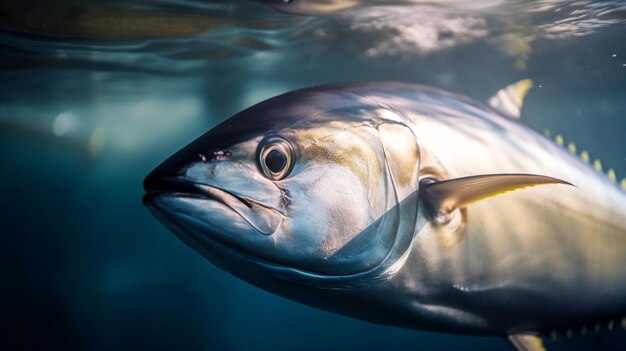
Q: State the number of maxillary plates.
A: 1